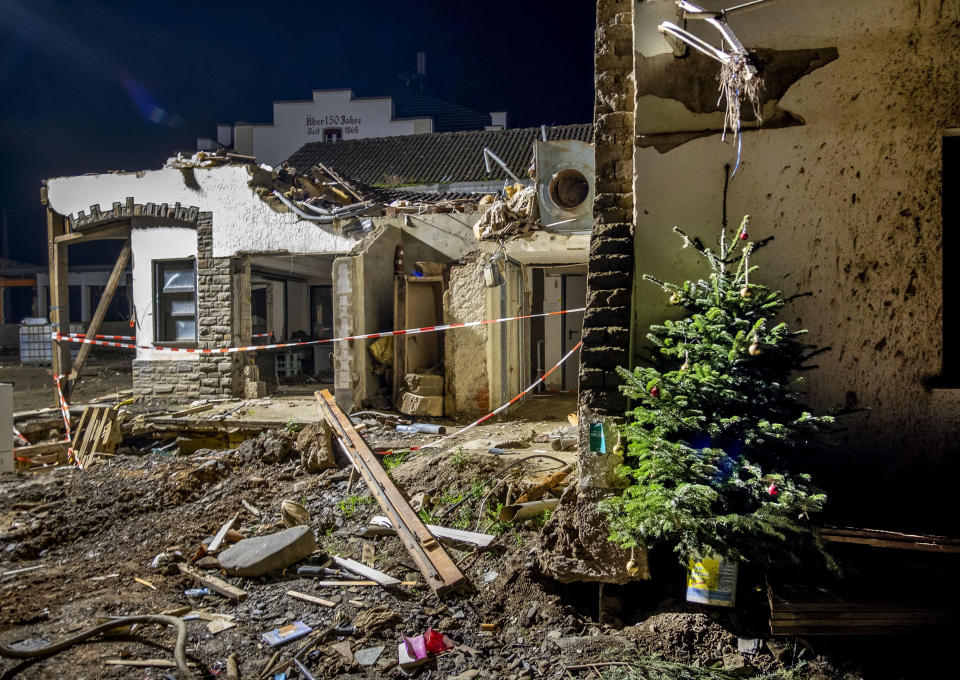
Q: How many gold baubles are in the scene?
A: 6